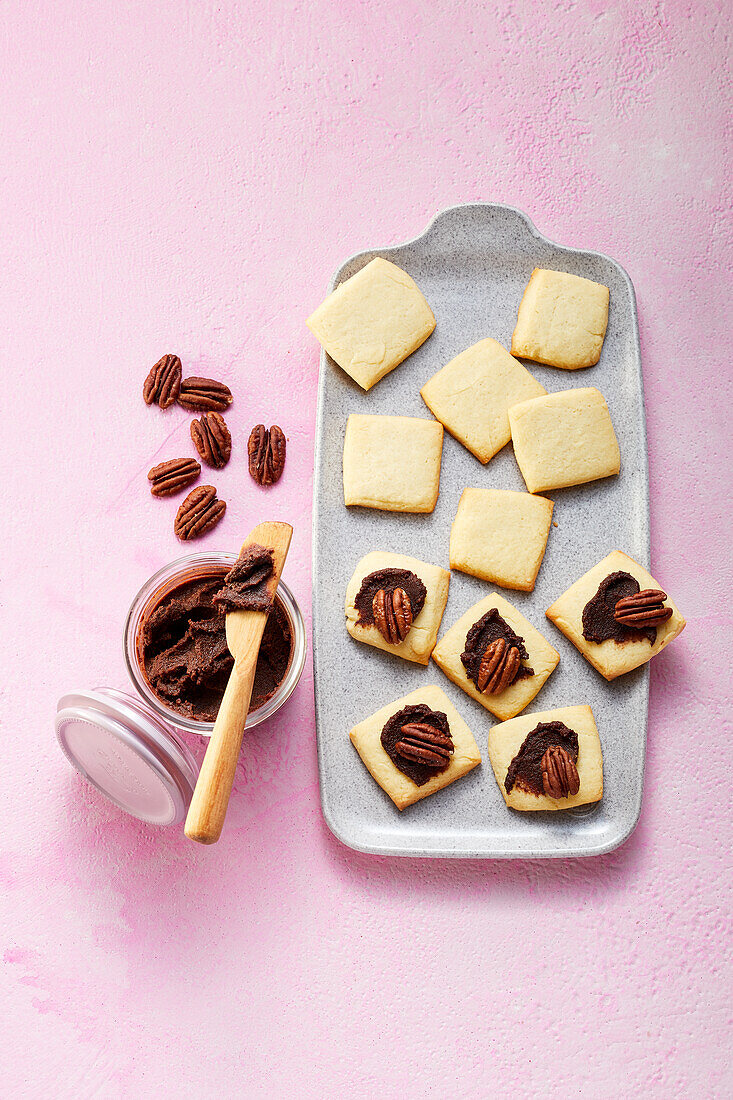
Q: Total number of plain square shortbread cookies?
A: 6